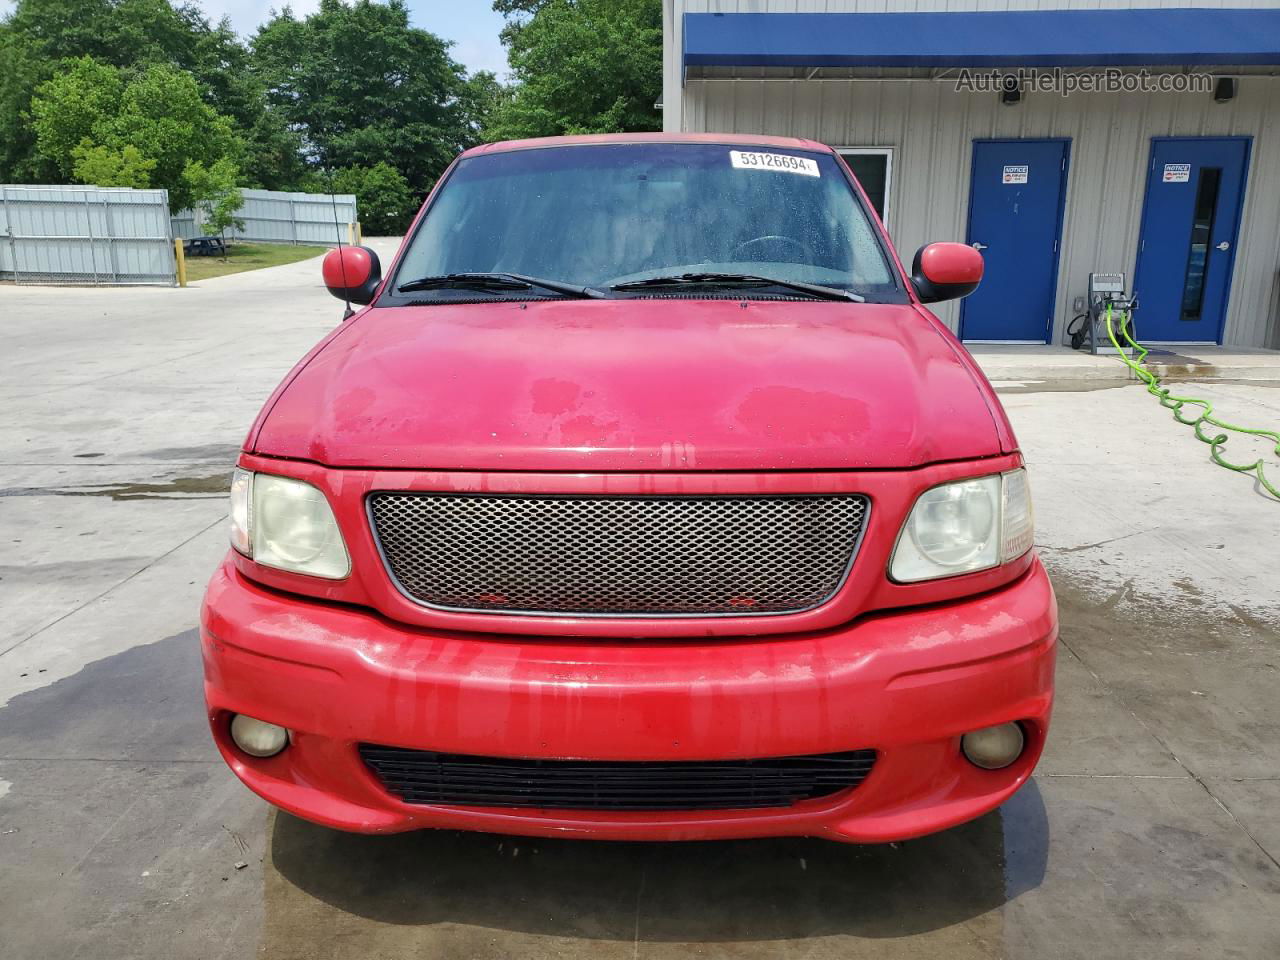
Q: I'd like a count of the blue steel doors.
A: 2